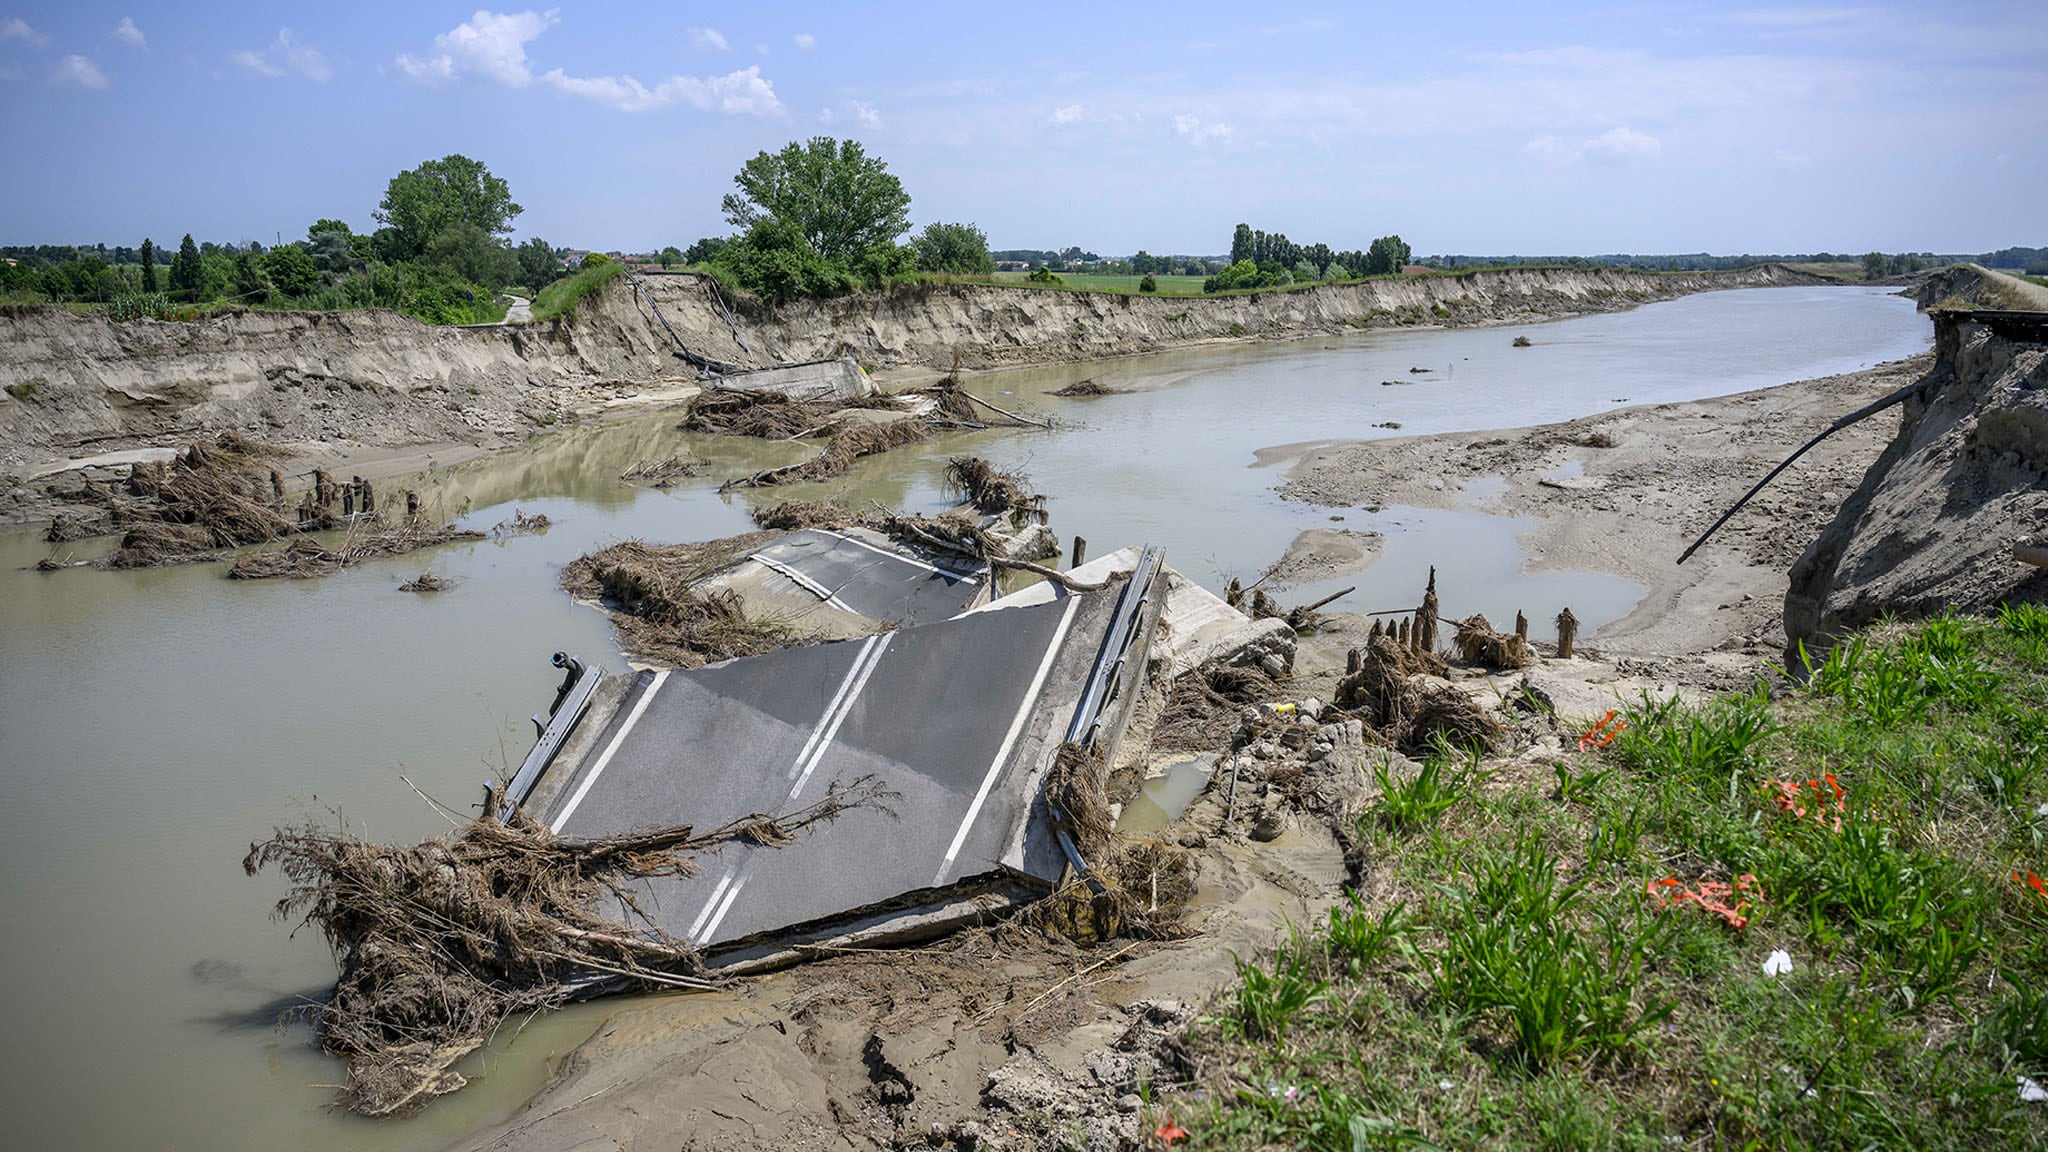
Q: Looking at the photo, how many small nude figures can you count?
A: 0